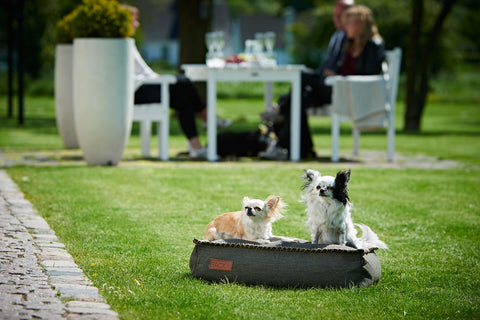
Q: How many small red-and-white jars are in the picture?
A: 0